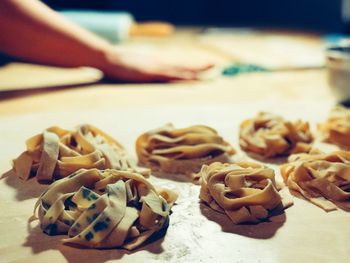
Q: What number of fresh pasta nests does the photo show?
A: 7